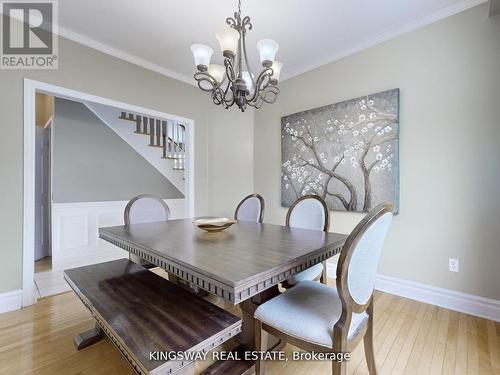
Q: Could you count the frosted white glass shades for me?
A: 6